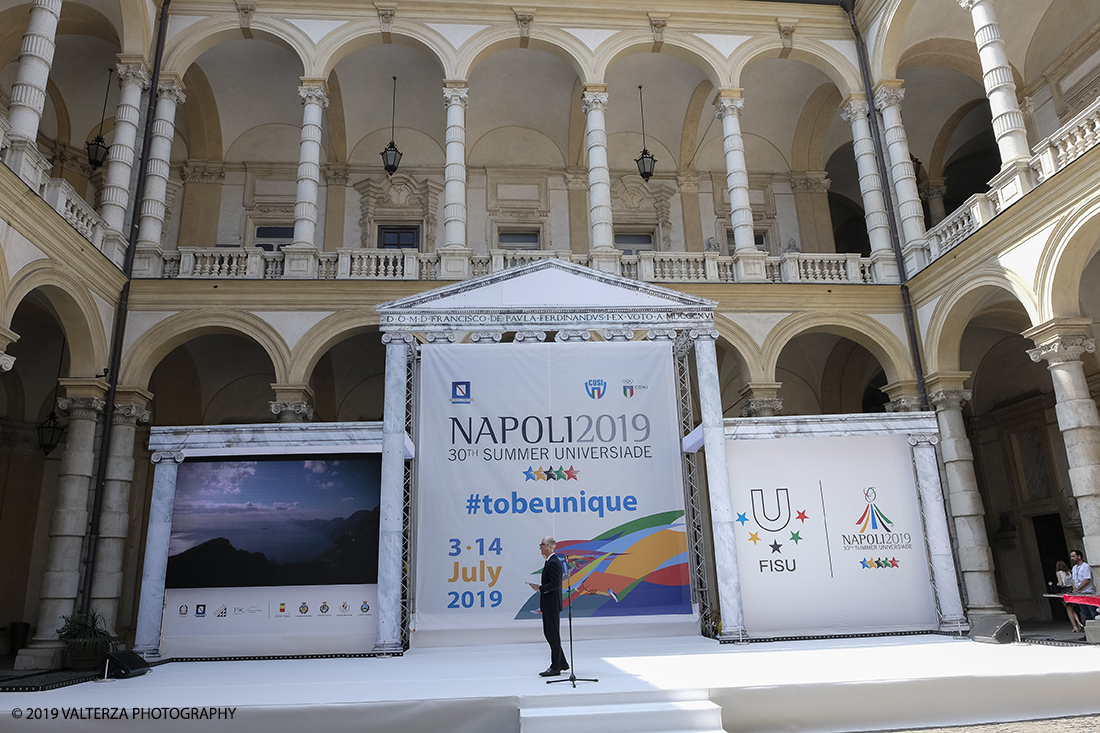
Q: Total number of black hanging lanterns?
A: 4